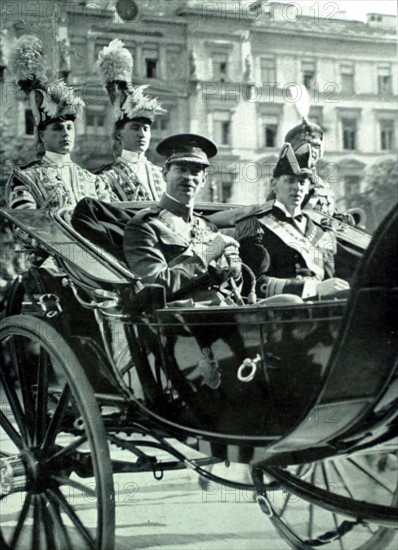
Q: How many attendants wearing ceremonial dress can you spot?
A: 2